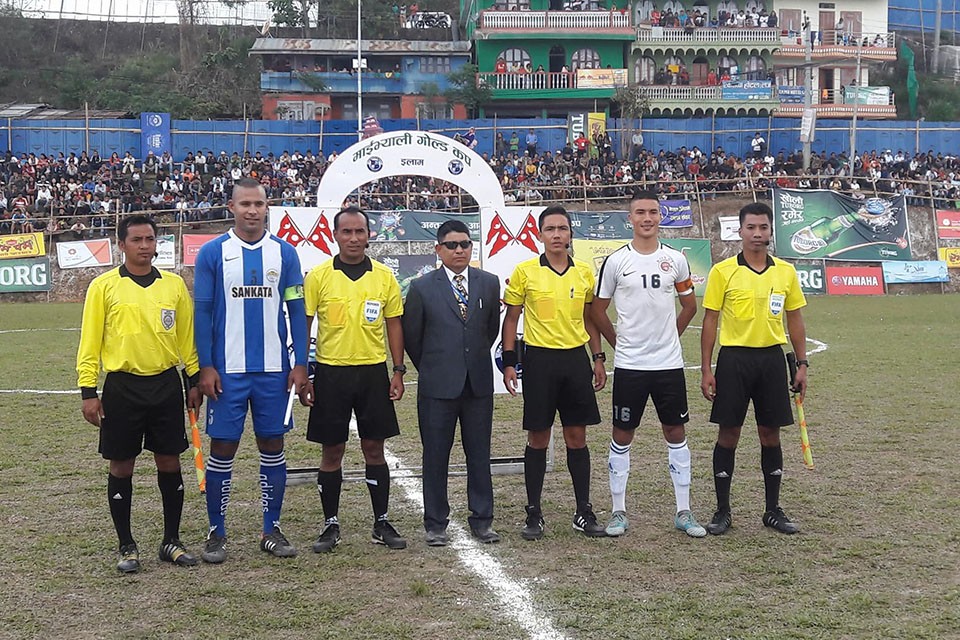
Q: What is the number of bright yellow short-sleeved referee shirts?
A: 3